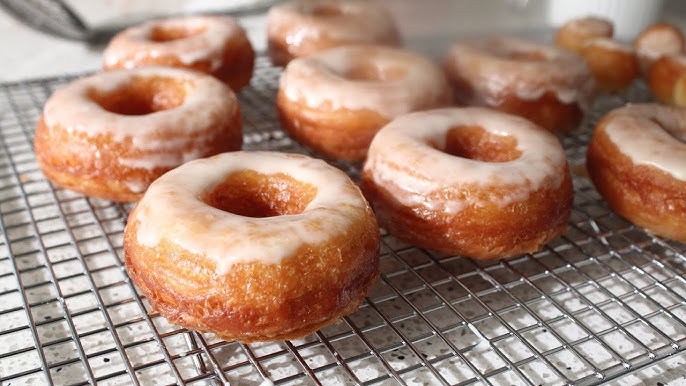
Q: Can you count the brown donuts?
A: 8